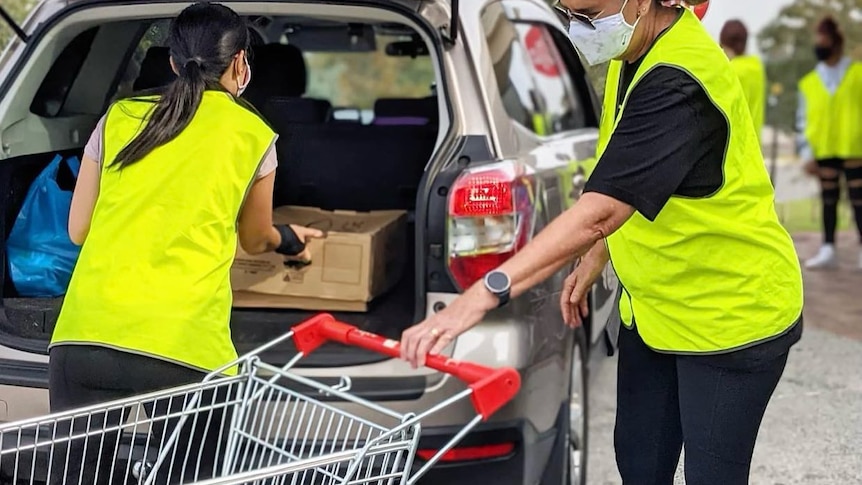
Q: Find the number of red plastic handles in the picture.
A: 1